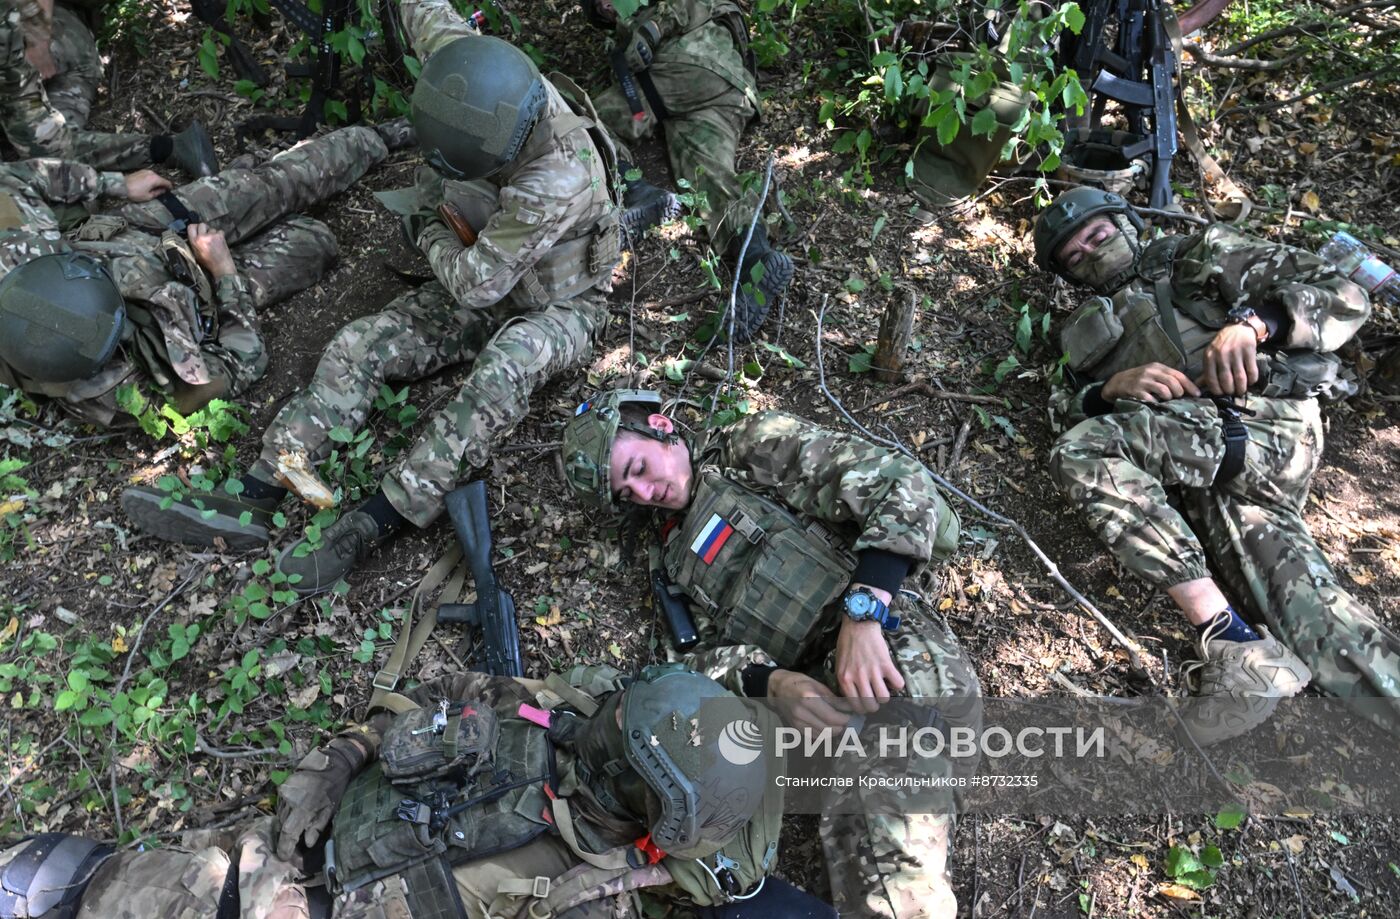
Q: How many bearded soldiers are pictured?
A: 0